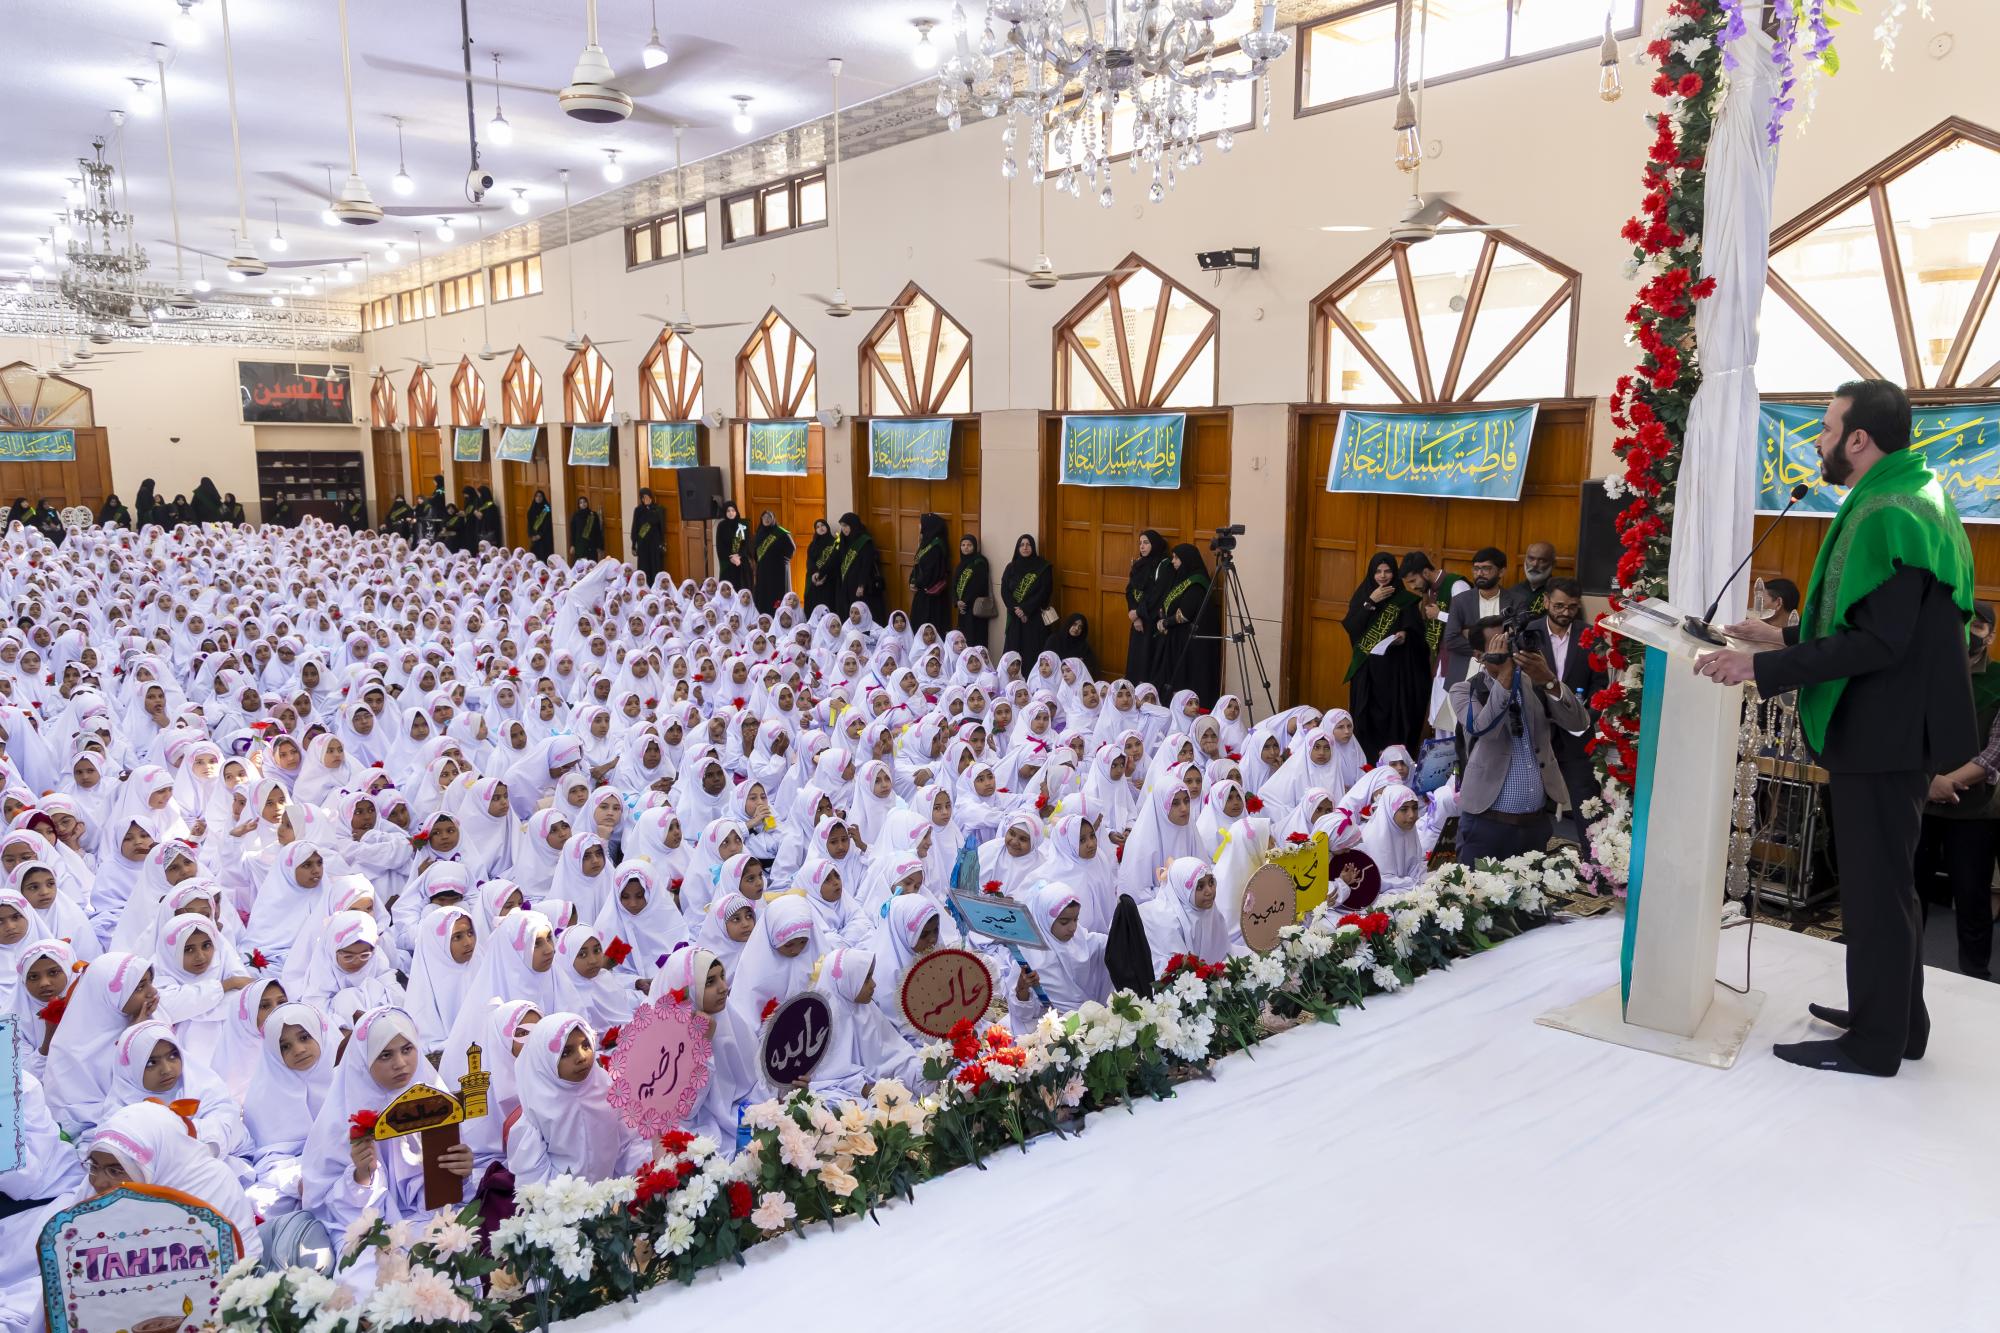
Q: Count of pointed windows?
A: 12